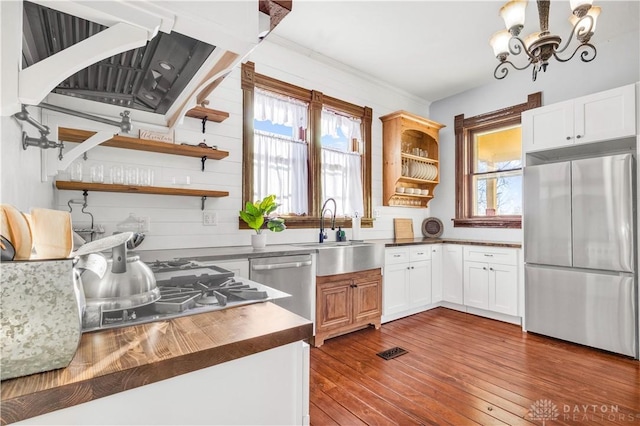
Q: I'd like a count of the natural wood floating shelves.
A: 3